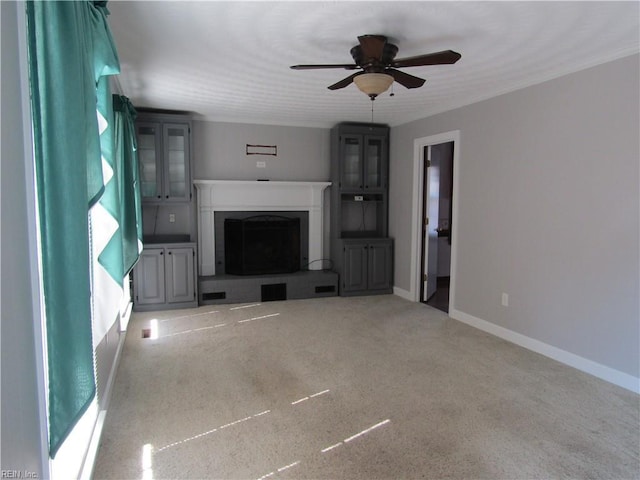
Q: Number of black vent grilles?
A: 3